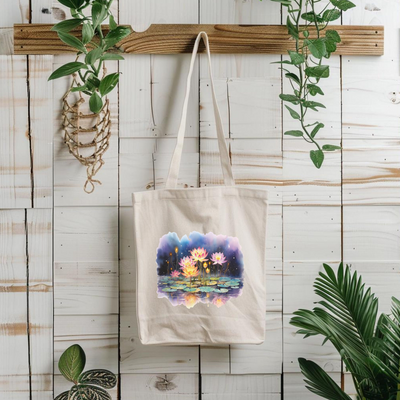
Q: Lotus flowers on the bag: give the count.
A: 5